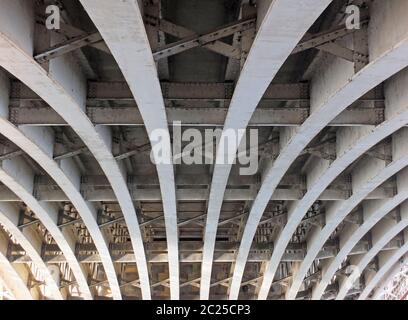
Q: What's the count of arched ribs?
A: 13